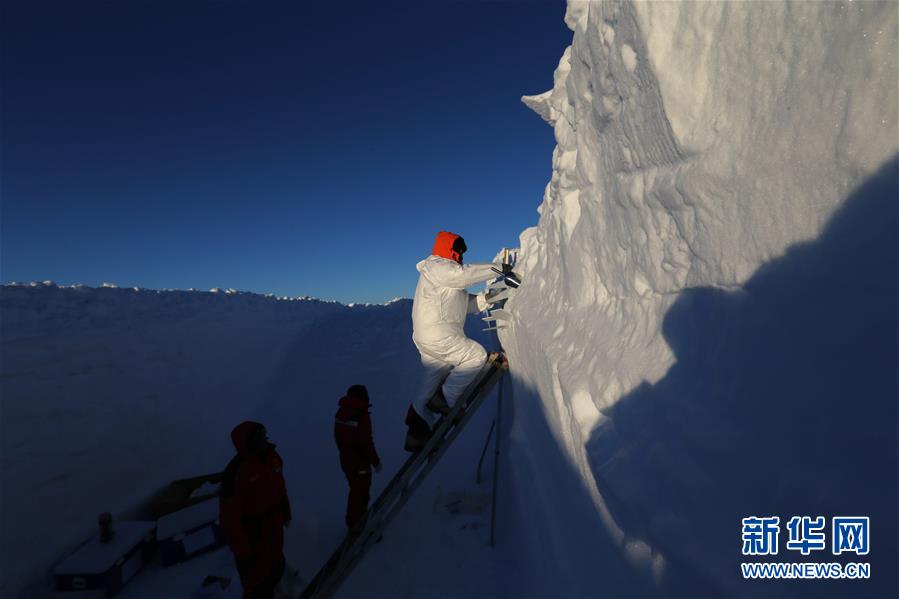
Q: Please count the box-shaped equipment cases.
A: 2